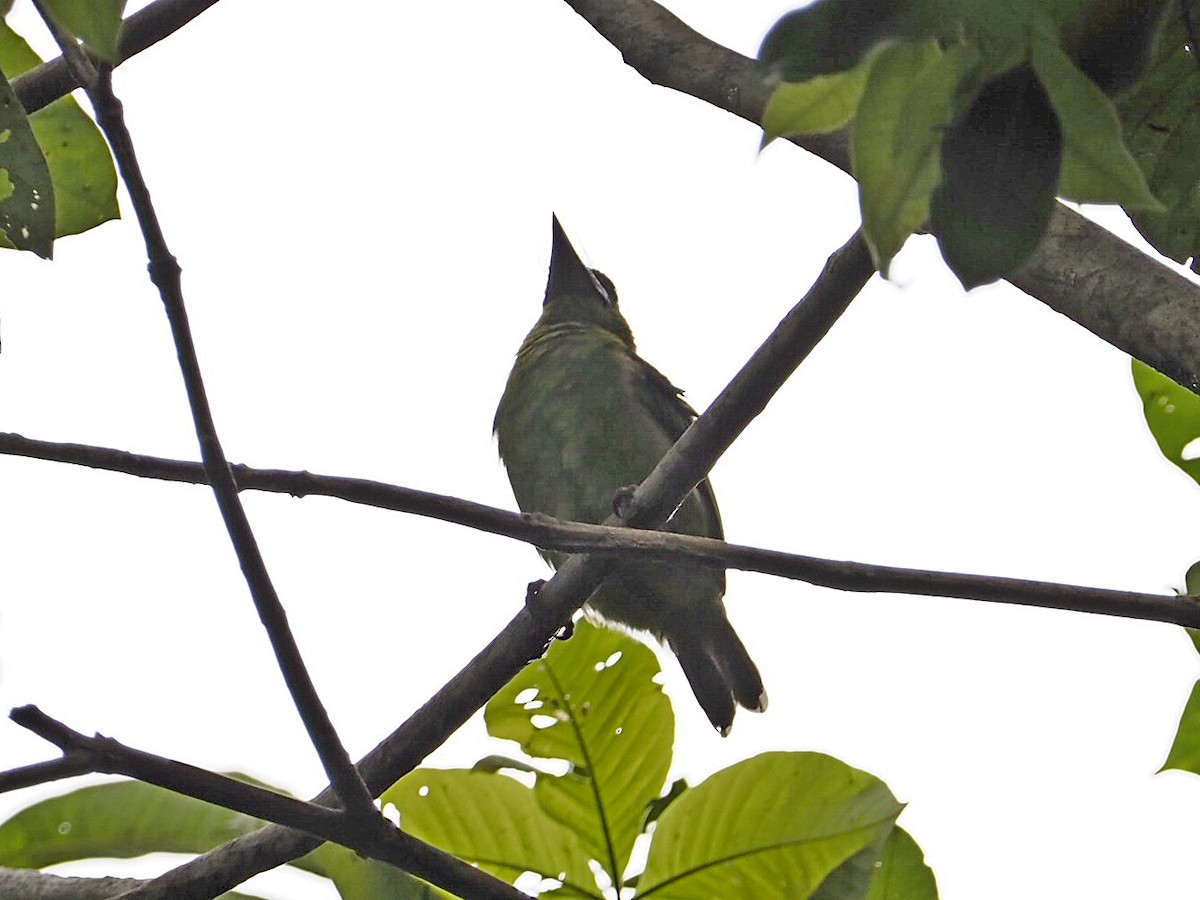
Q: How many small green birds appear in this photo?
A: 1